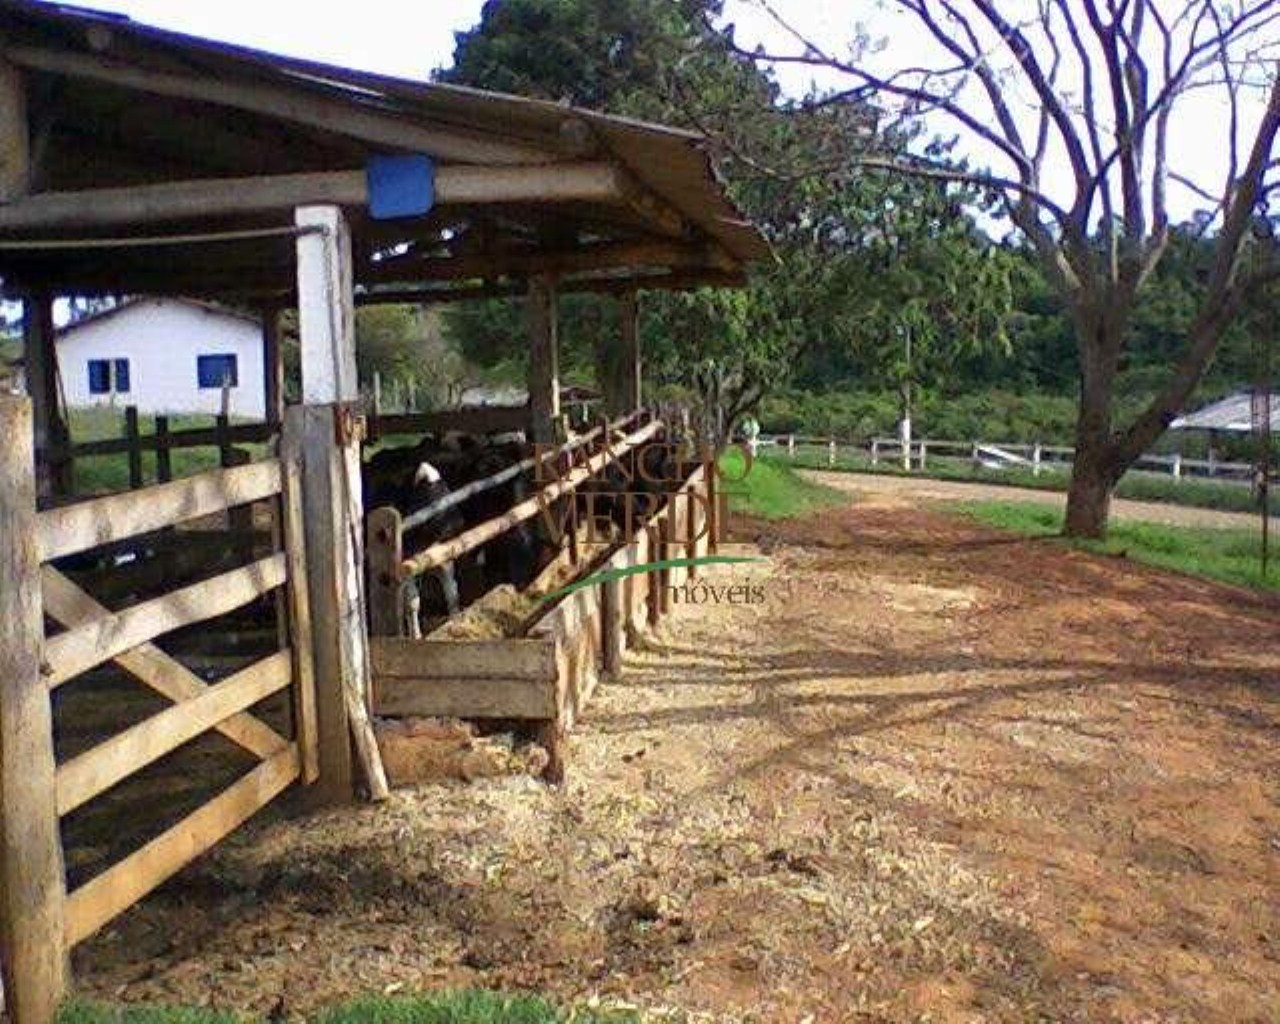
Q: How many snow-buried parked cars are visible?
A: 0